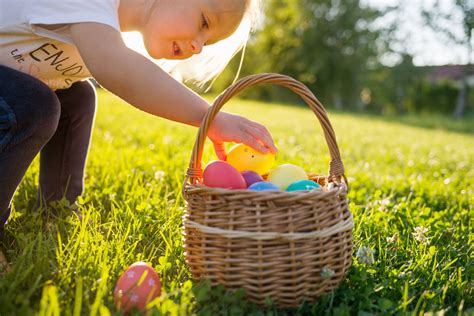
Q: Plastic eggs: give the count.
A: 7